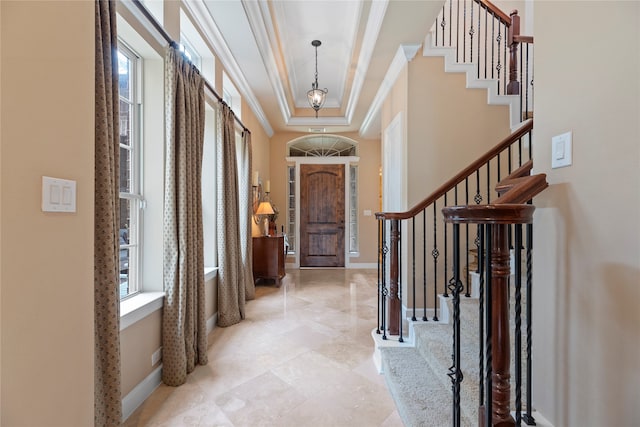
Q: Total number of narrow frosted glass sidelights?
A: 2